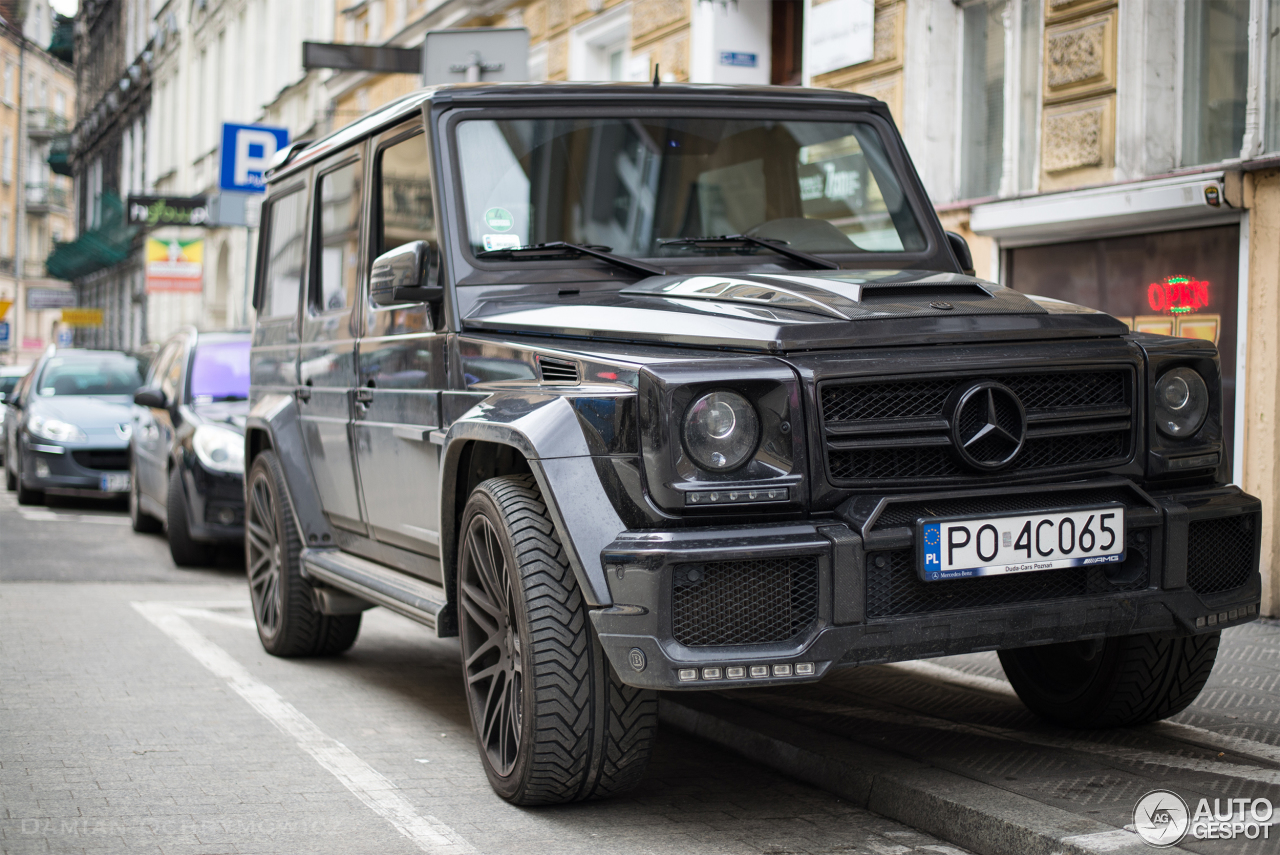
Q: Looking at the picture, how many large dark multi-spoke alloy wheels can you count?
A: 2